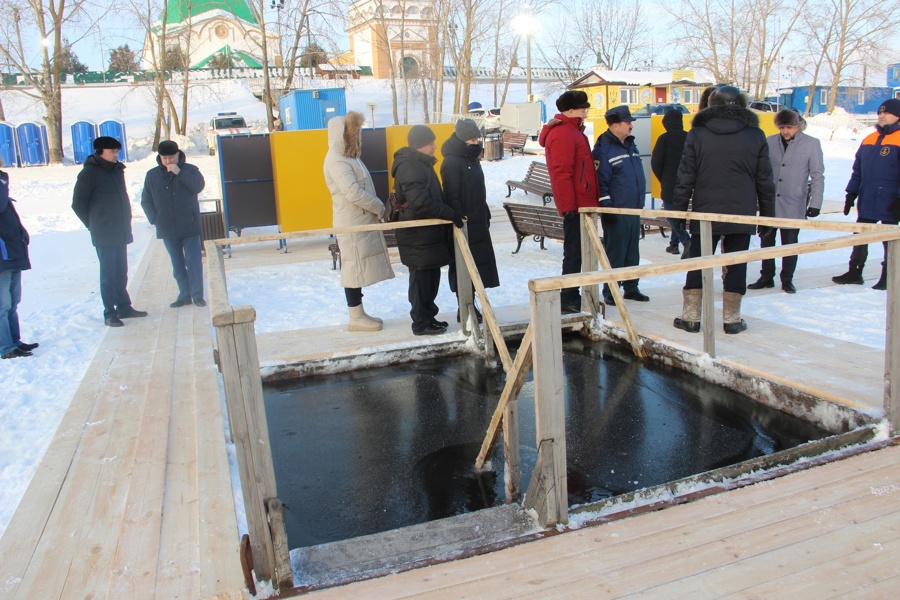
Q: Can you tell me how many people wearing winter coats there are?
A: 12